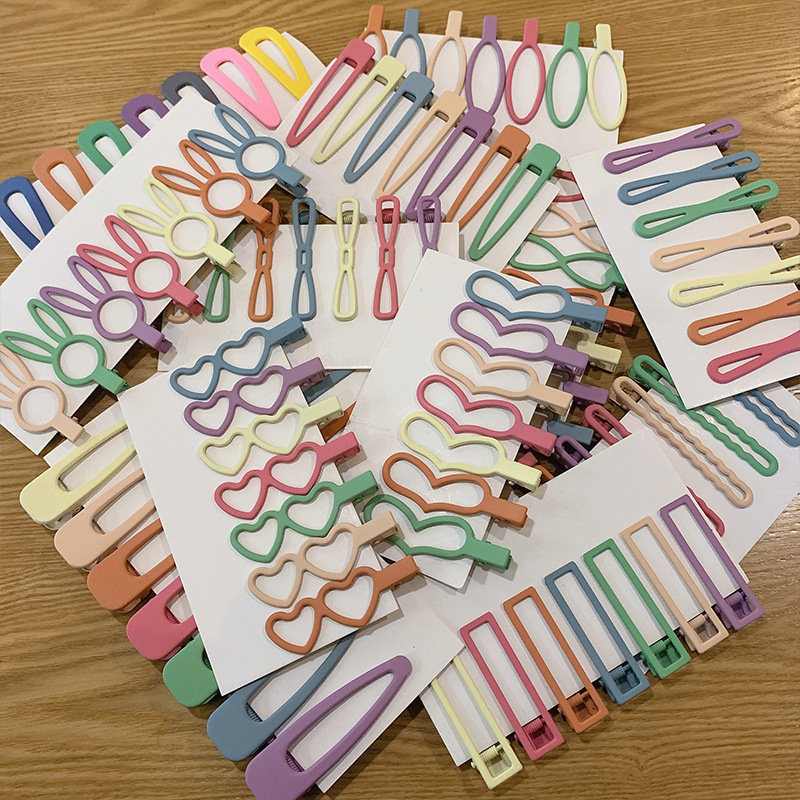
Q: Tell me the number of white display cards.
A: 12